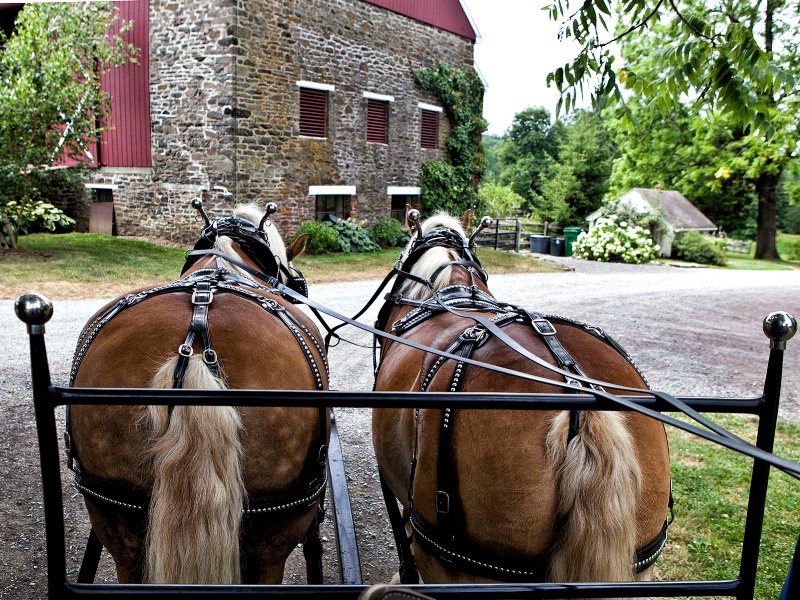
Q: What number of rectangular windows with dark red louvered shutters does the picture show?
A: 3